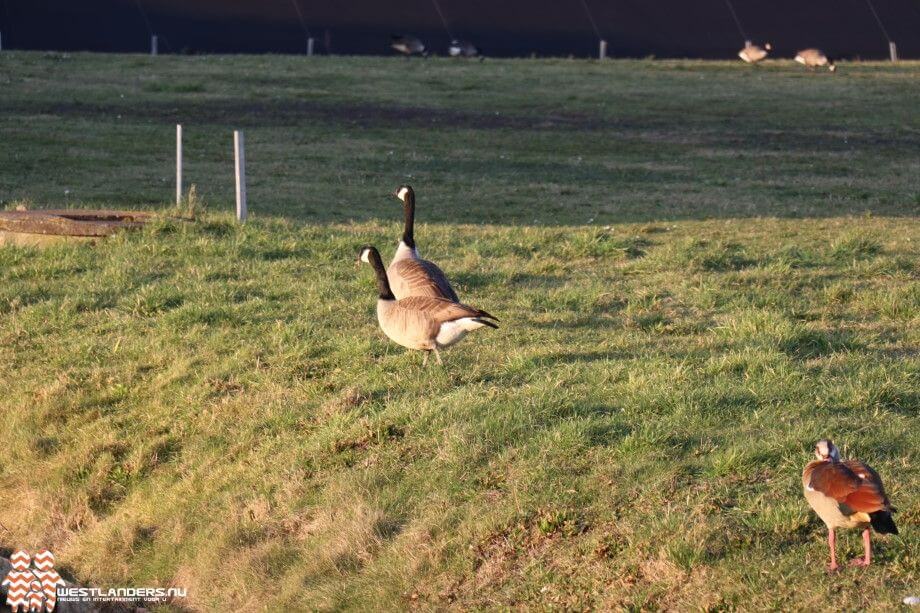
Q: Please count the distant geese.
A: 4